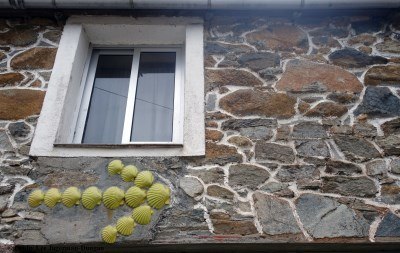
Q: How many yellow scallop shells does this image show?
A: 13